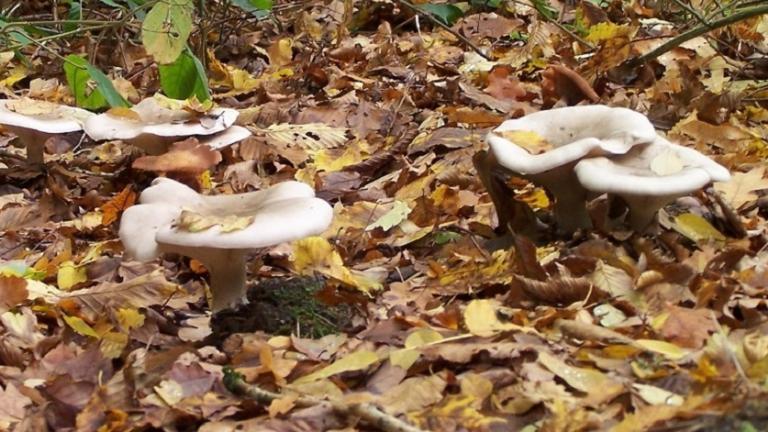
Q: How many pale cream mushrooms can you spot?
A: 5